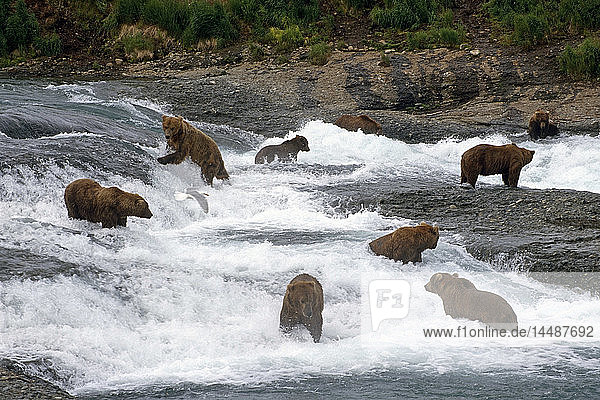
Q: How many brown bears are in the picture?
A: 9